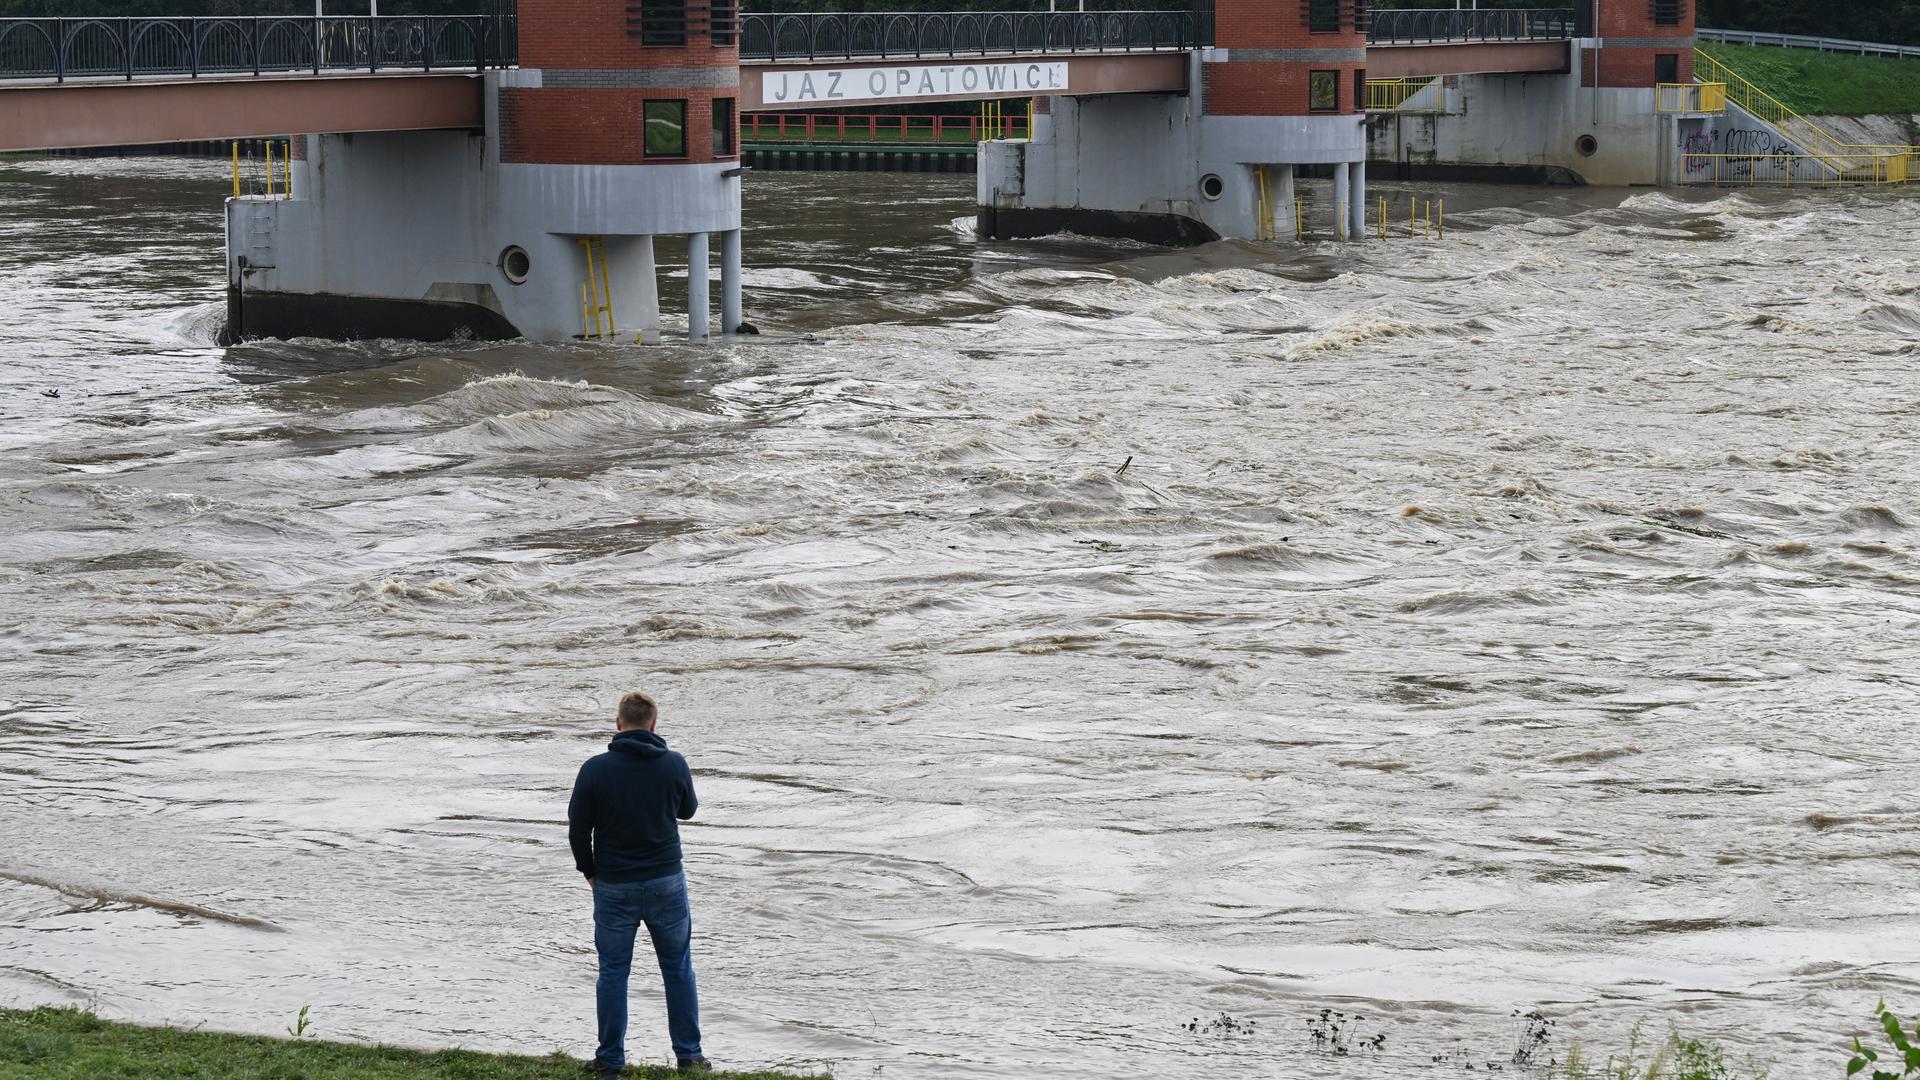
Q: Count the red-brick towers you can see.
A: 3